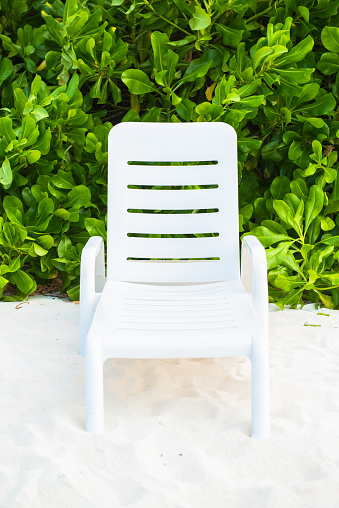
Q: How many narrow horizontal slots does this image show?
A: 5